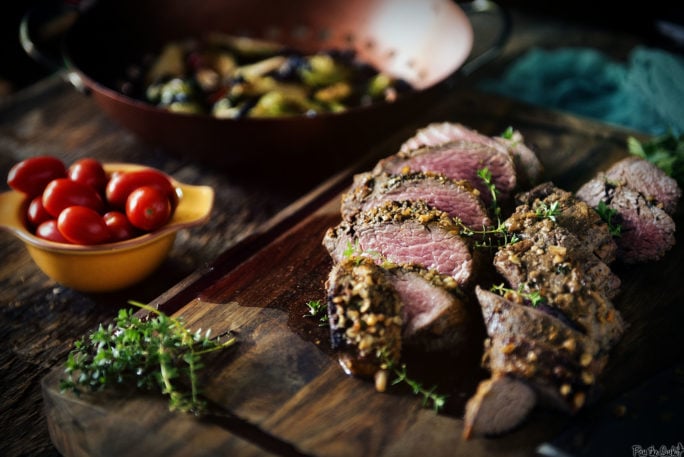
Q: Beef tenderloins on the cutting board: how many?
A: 2